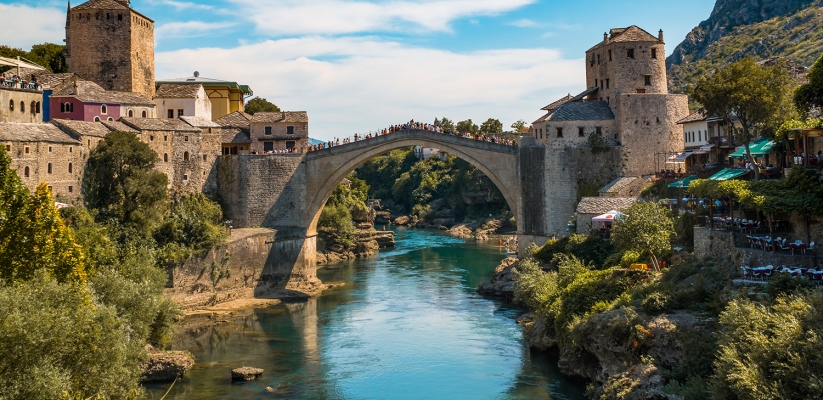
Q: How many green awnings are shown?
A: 3